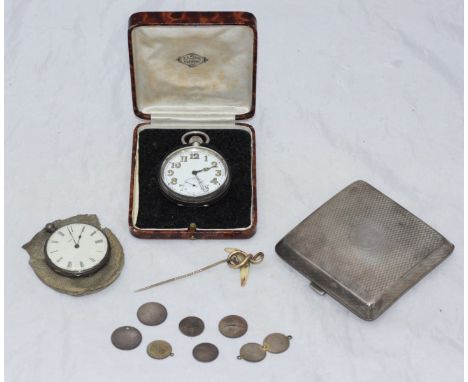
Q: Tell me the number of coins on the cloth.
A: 8